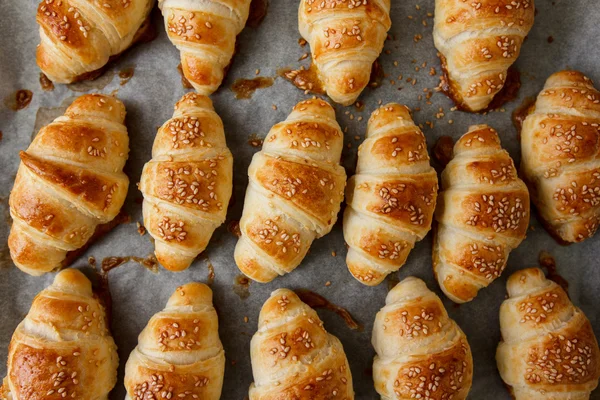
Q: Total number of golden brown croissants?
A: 15